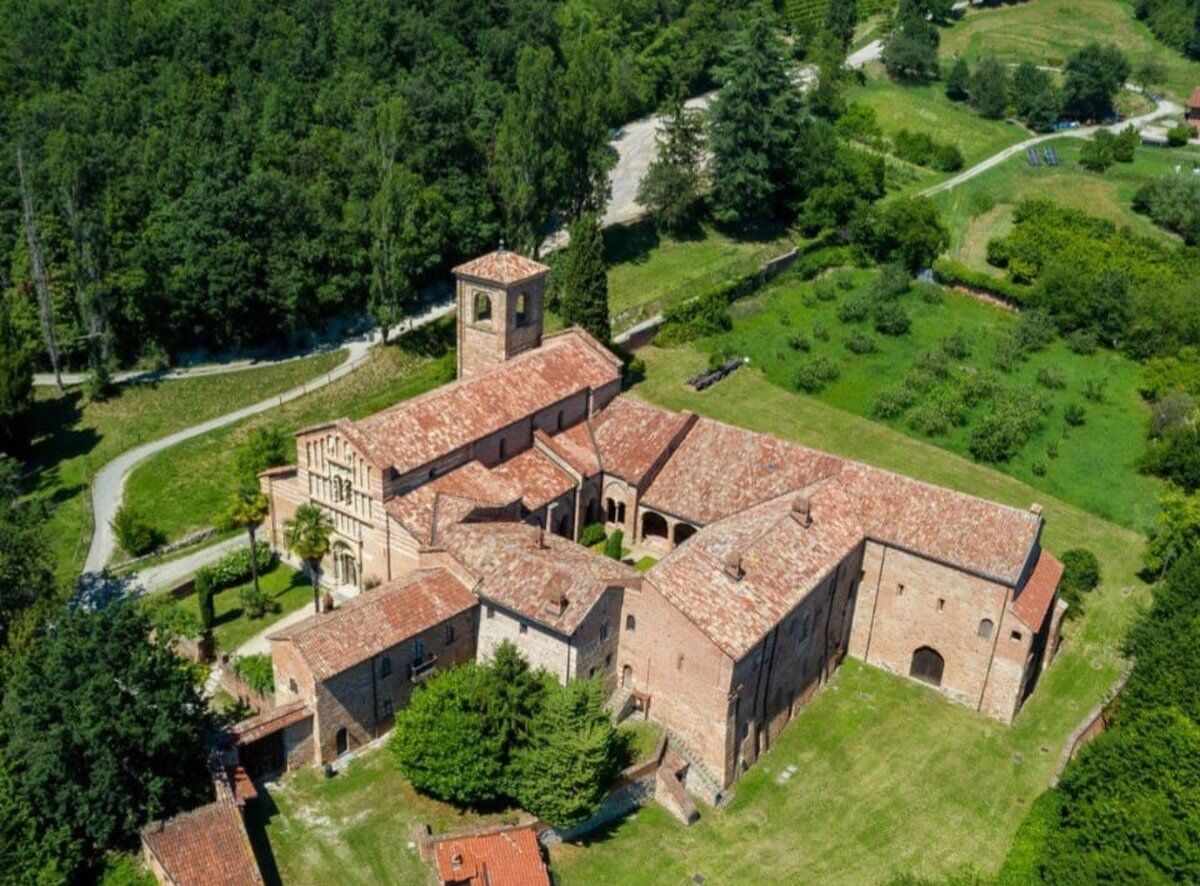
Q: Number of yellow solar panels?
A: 0